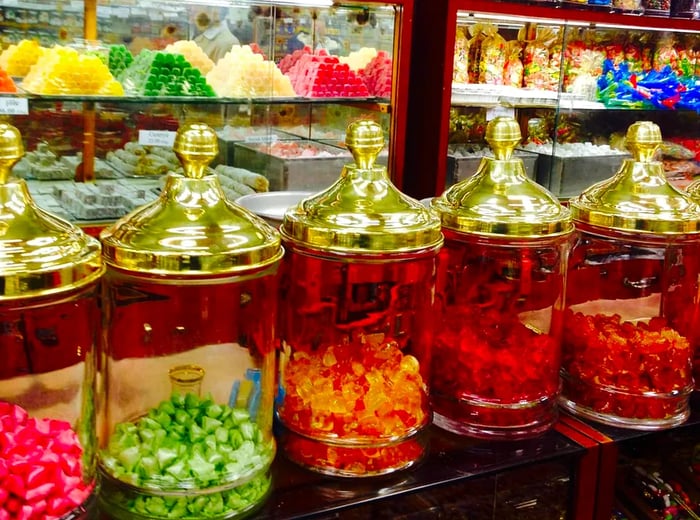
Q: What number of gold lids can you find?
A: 5